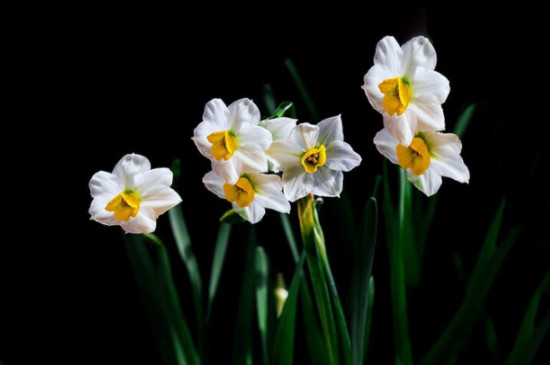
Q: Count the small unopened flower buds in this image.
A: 1